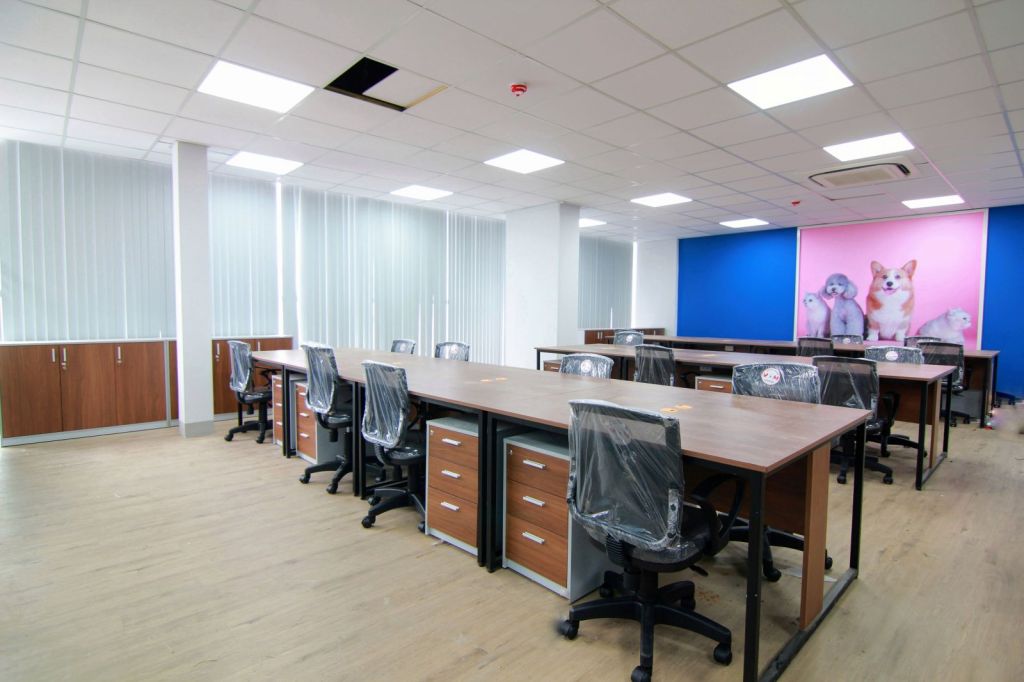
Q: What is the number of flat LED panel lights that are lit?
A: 10